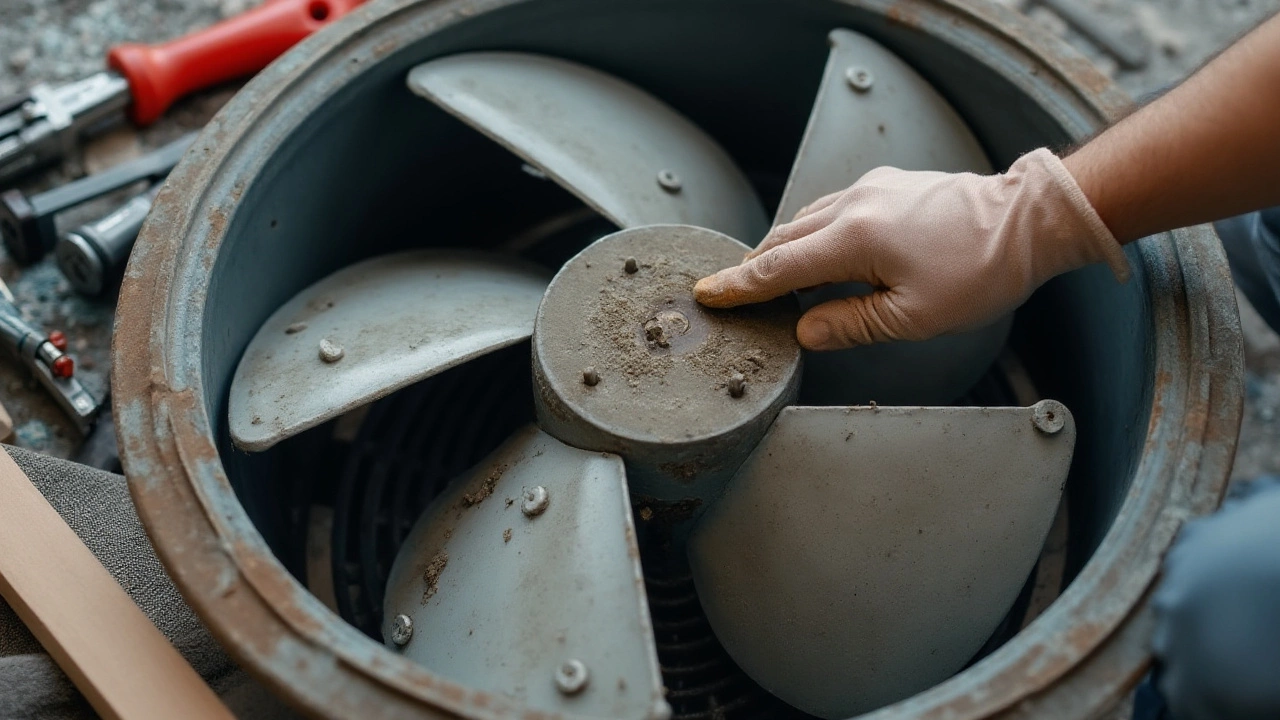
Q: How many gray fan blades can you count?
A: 5